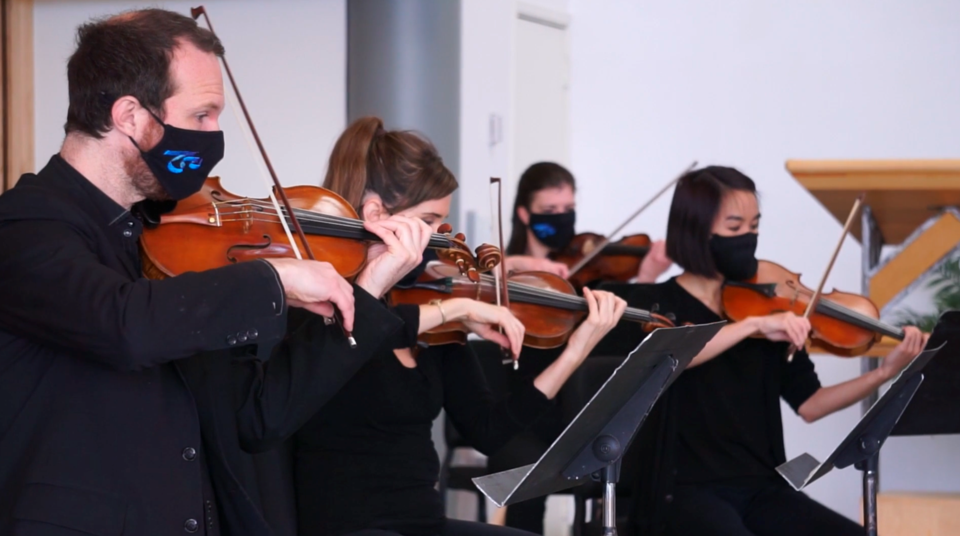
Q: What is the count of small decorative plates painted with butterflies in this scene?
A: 0